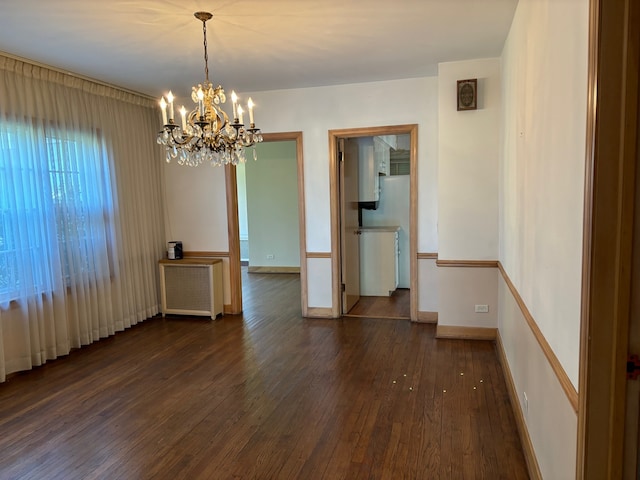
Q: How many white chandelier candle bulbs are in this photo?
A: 7